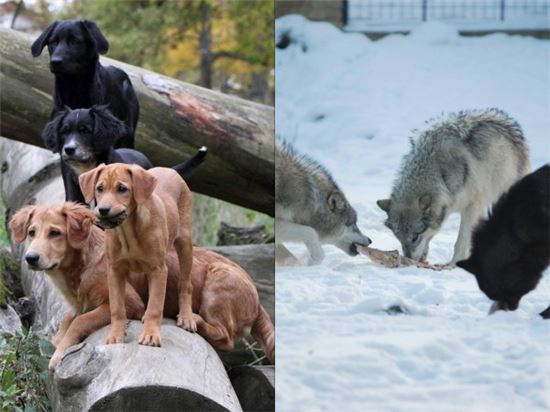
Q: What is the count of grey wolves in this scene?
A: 2